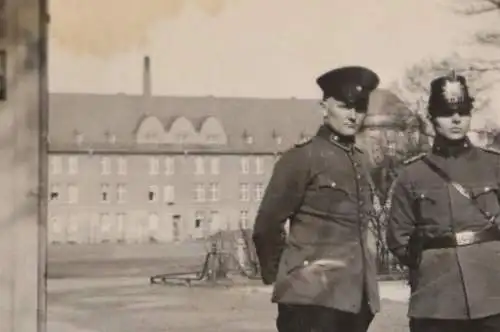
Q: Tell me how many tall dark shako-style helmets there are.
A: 1